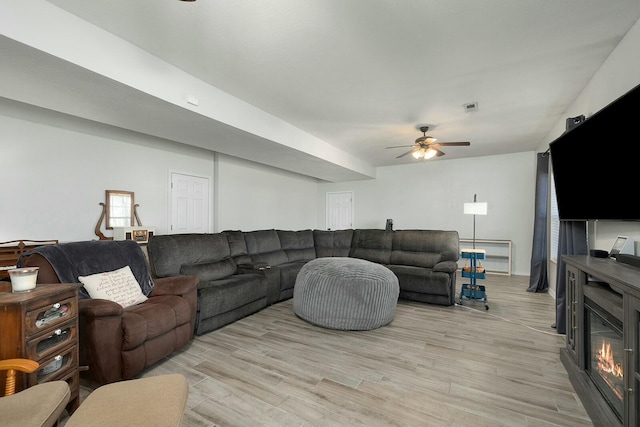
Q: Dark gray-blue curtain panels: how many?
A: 2